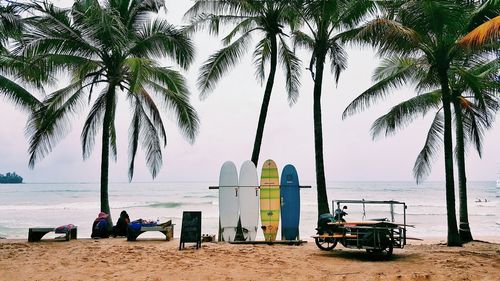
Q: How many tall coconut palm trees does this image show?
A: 5